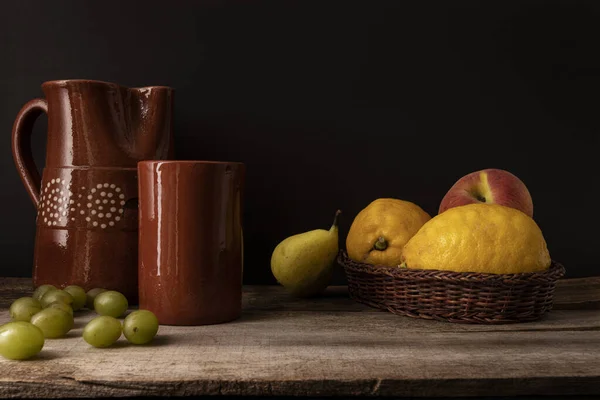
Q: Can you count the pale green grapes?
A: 11